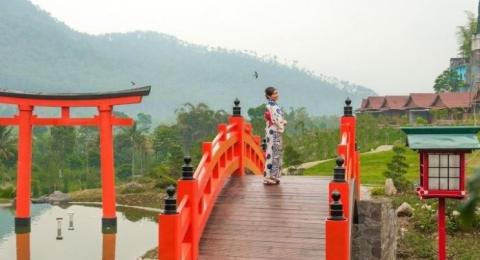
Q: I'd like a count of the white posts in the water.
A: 2